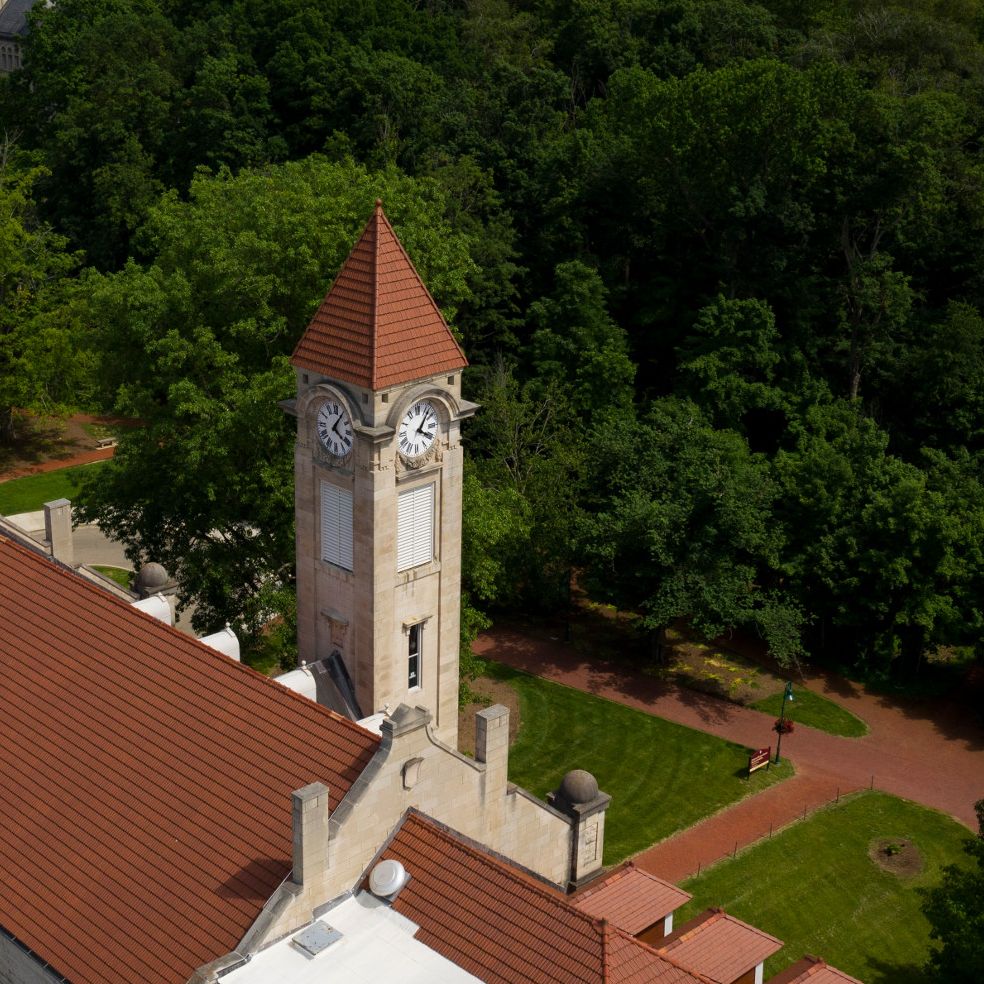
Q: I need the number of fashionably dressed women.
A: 0